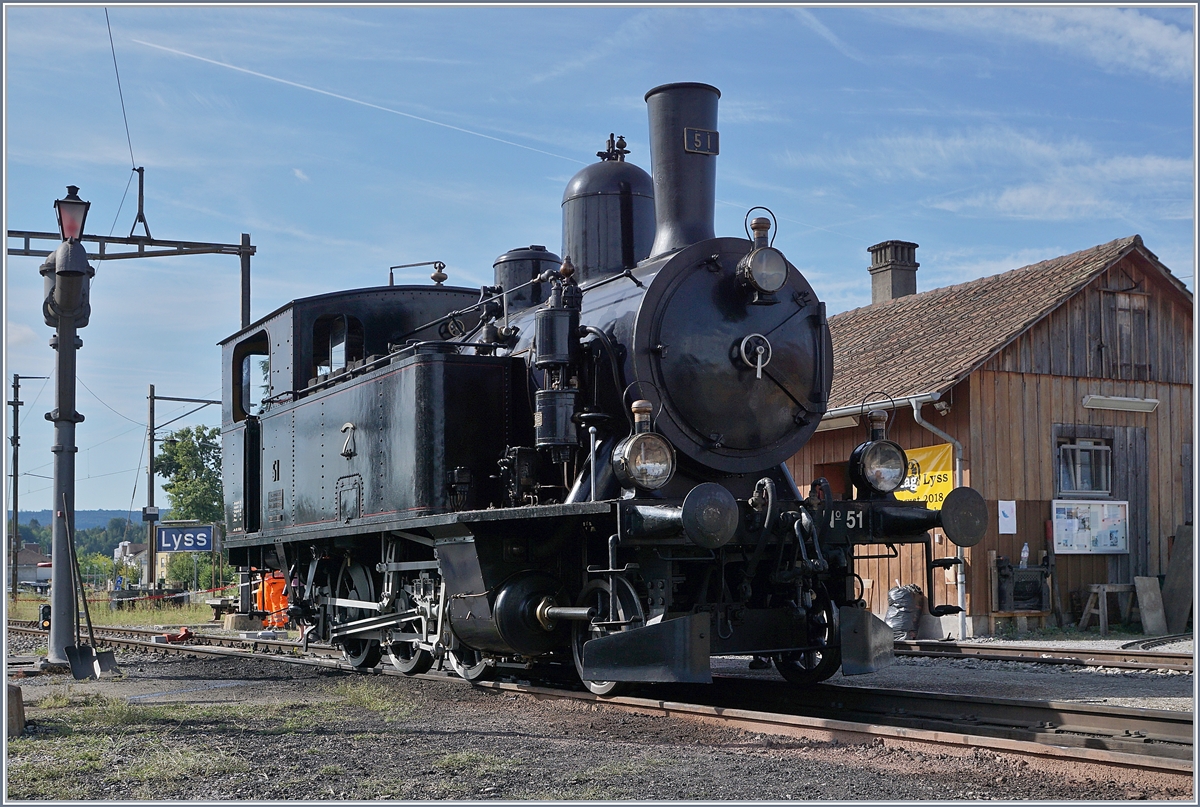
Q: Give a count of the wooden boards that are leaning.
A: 2